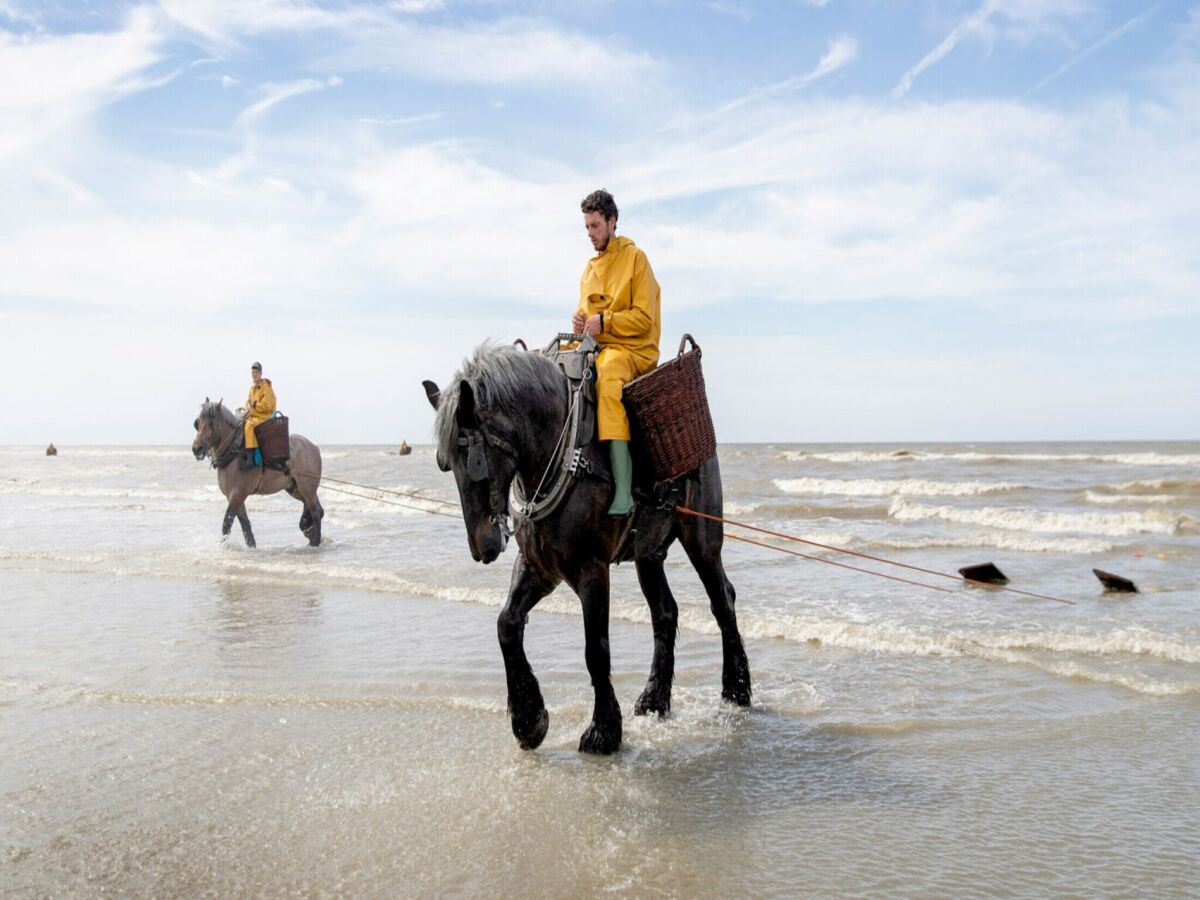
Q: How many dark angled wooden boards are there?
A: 2